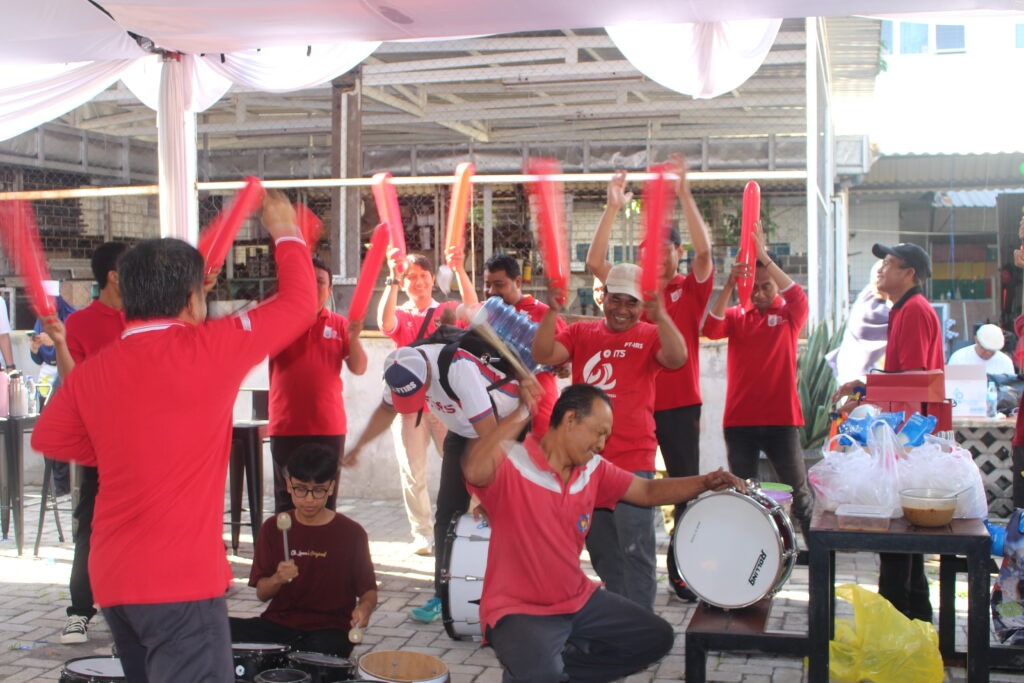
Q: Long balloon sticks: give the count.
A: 9